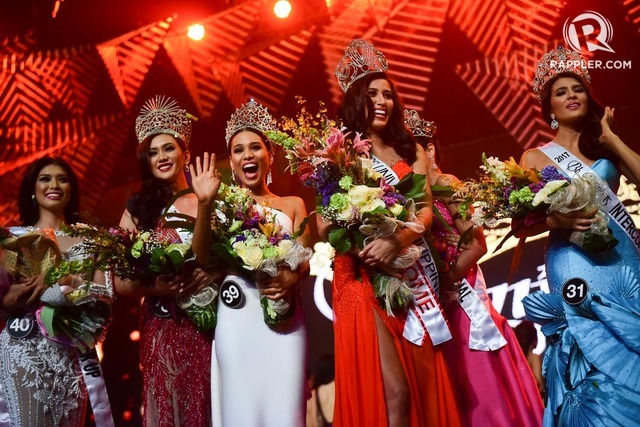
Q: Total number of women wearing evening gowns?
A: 6